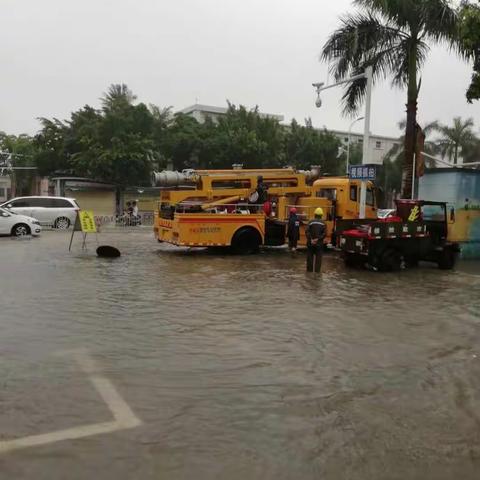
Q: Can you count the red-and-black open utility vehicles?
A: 1